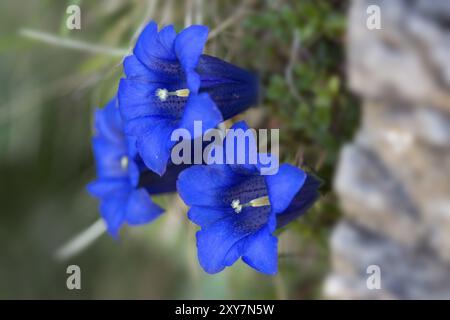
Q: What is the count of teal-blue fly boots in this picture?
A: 0